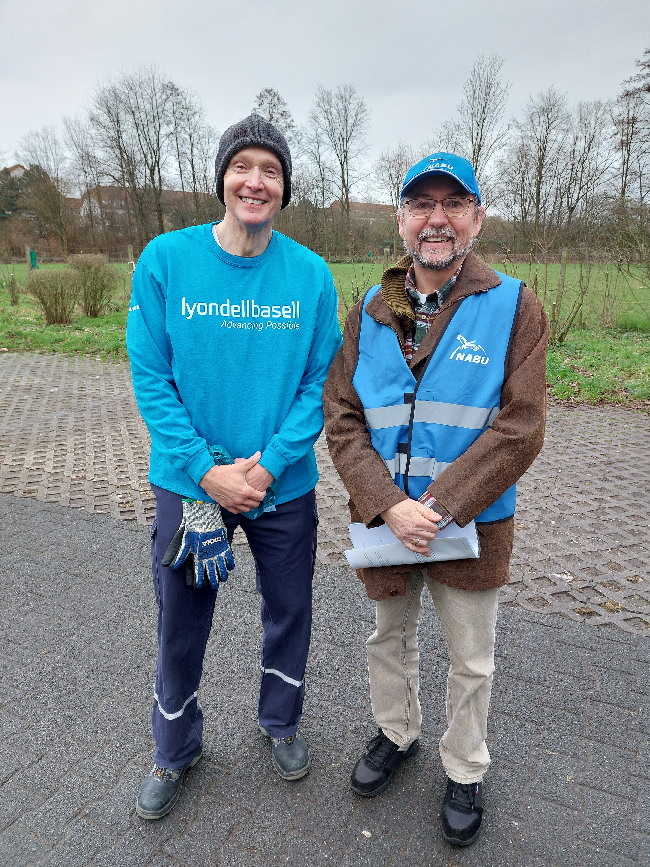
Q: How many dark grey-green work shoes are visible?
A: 2